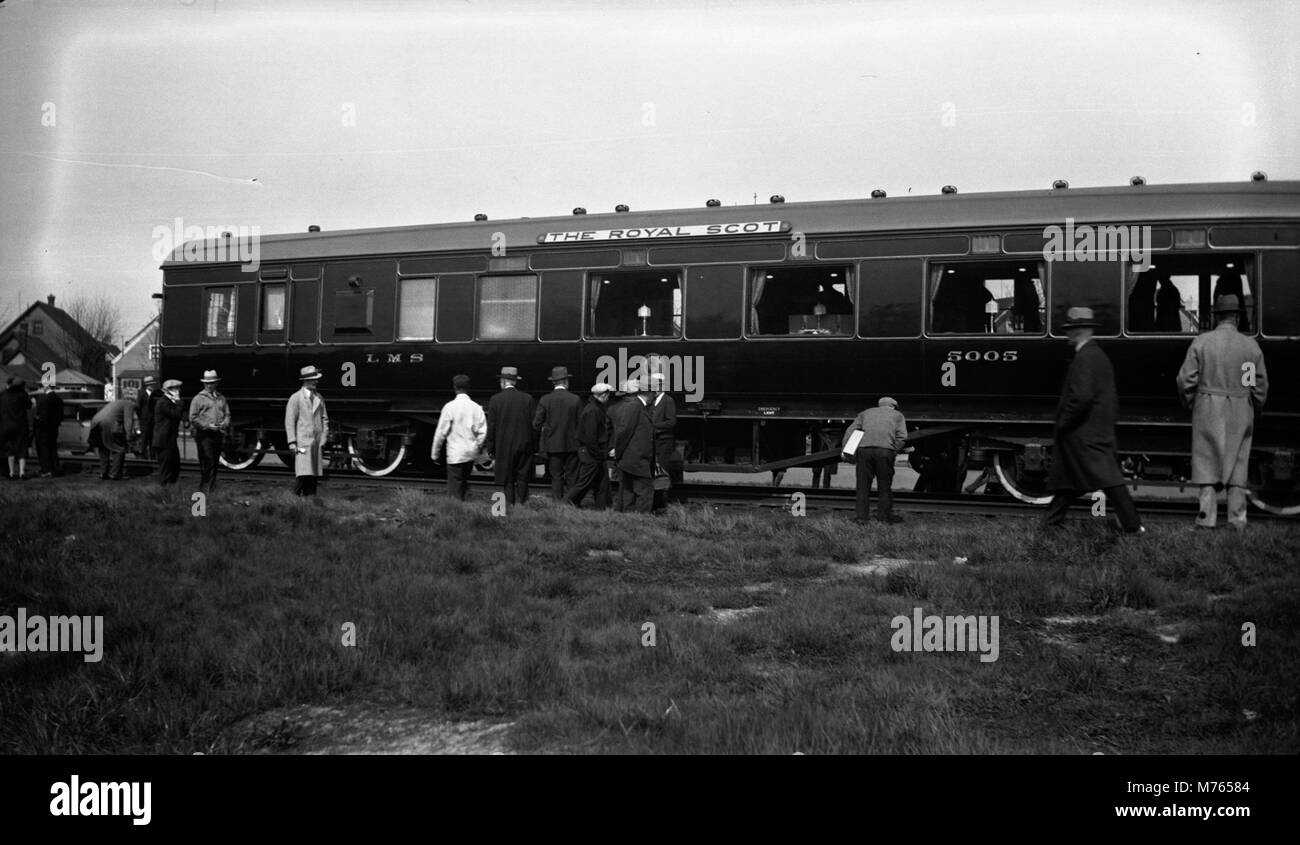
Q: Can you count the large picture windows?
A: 4